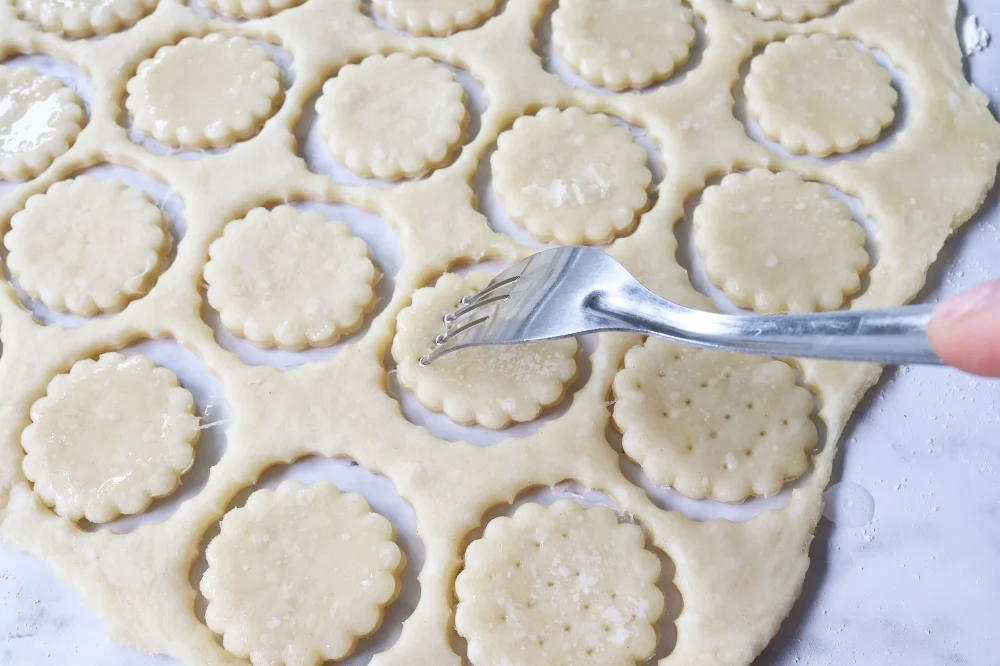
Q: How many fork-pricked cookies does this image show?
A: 3